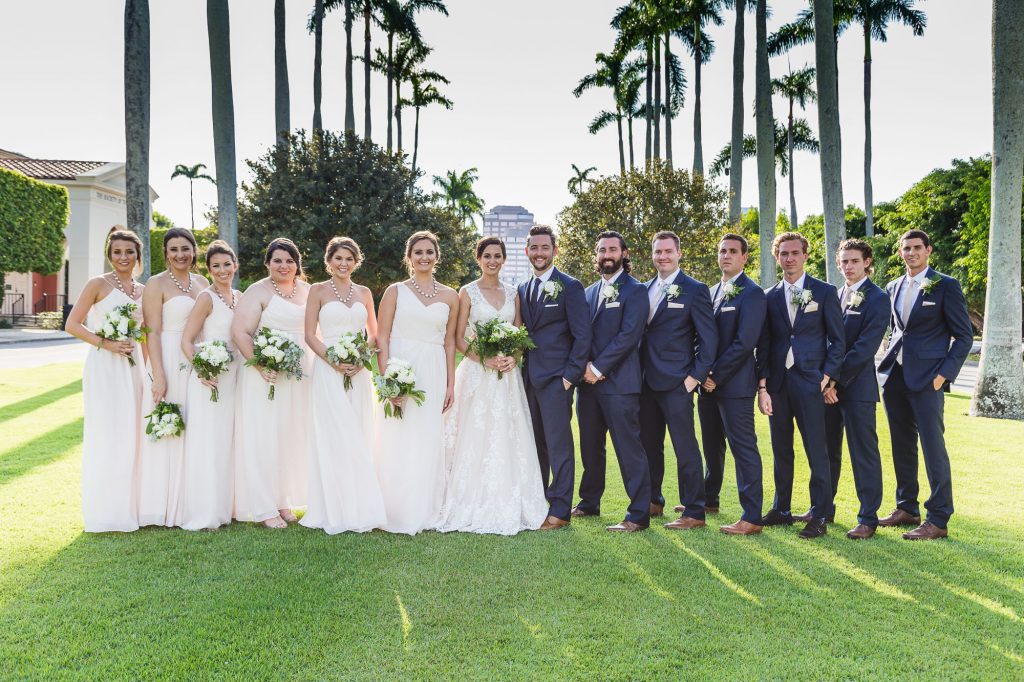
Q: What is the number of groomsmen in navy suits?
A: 6